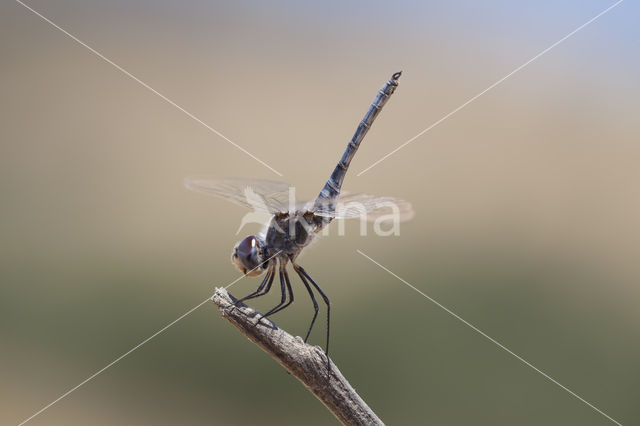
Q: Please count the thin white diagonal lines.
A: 4